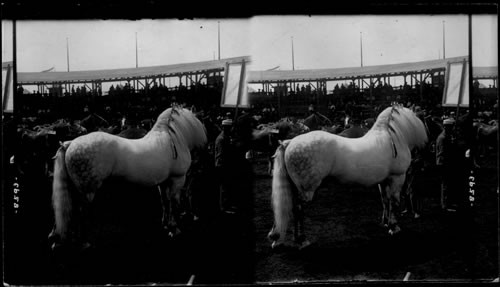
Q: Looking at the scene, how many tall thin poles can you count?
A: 6